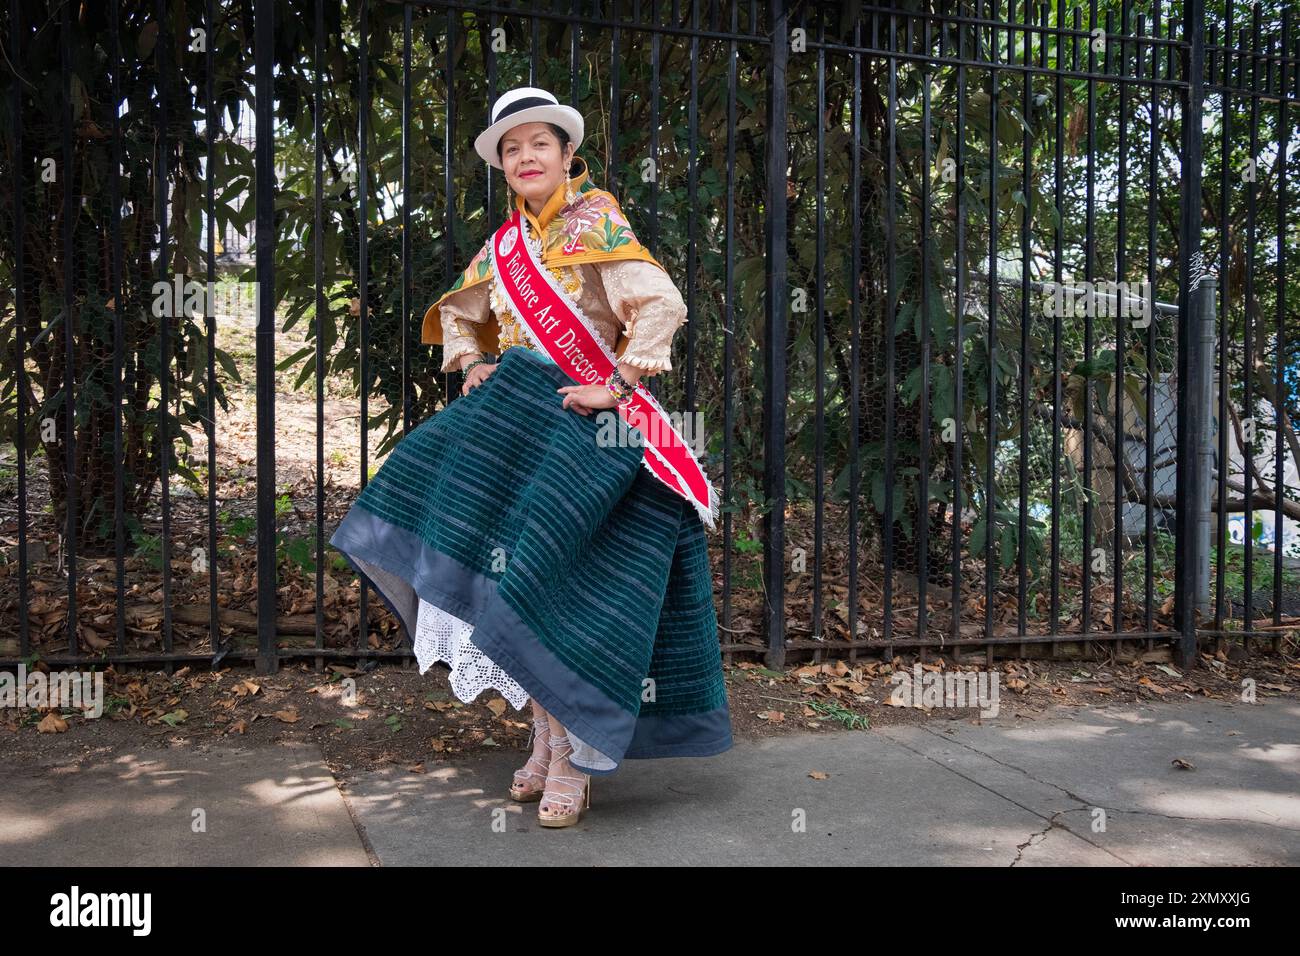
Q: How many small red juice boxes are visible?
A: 0